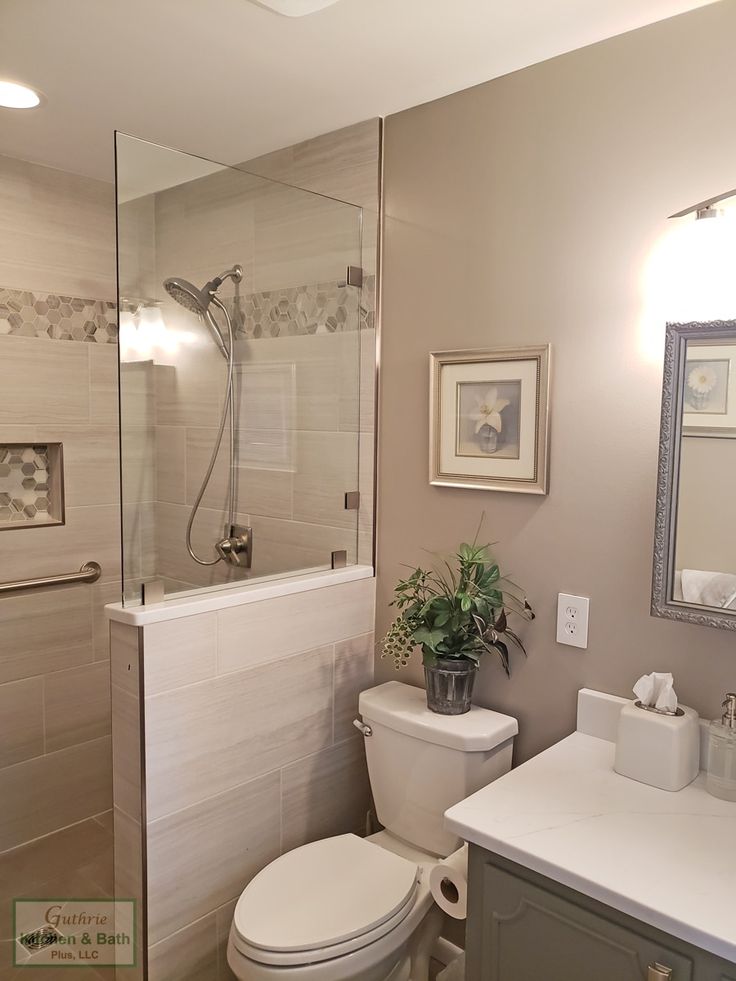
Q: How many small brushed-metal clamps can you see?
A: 4